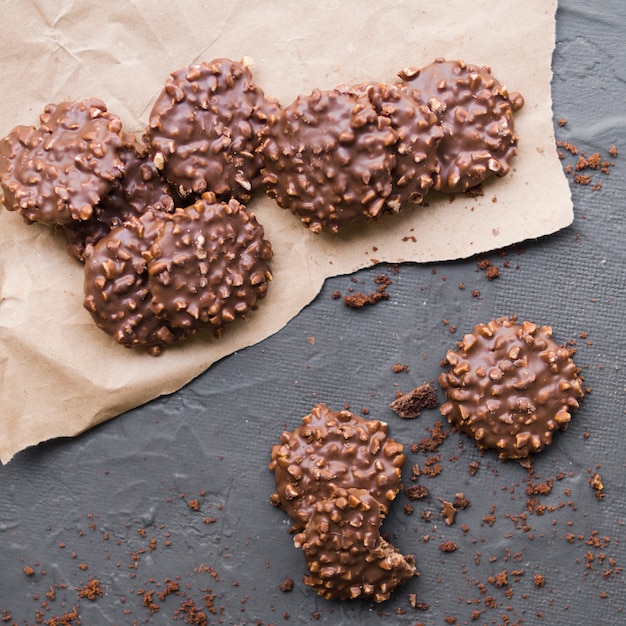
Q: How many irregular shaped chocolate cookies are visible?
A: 11